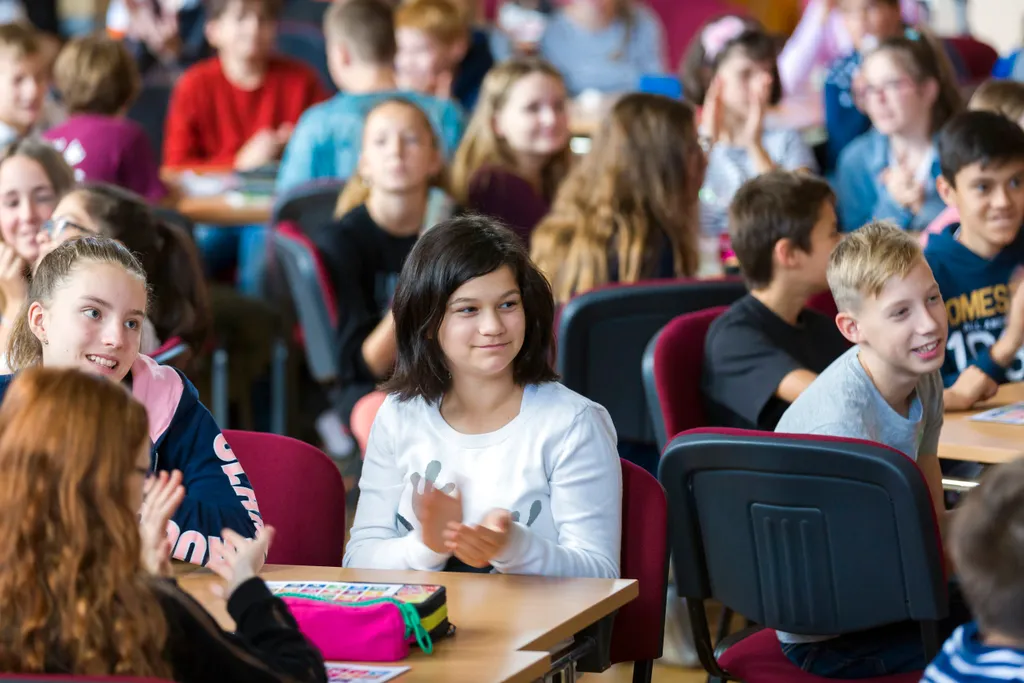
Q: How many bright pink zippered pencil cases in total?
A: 1